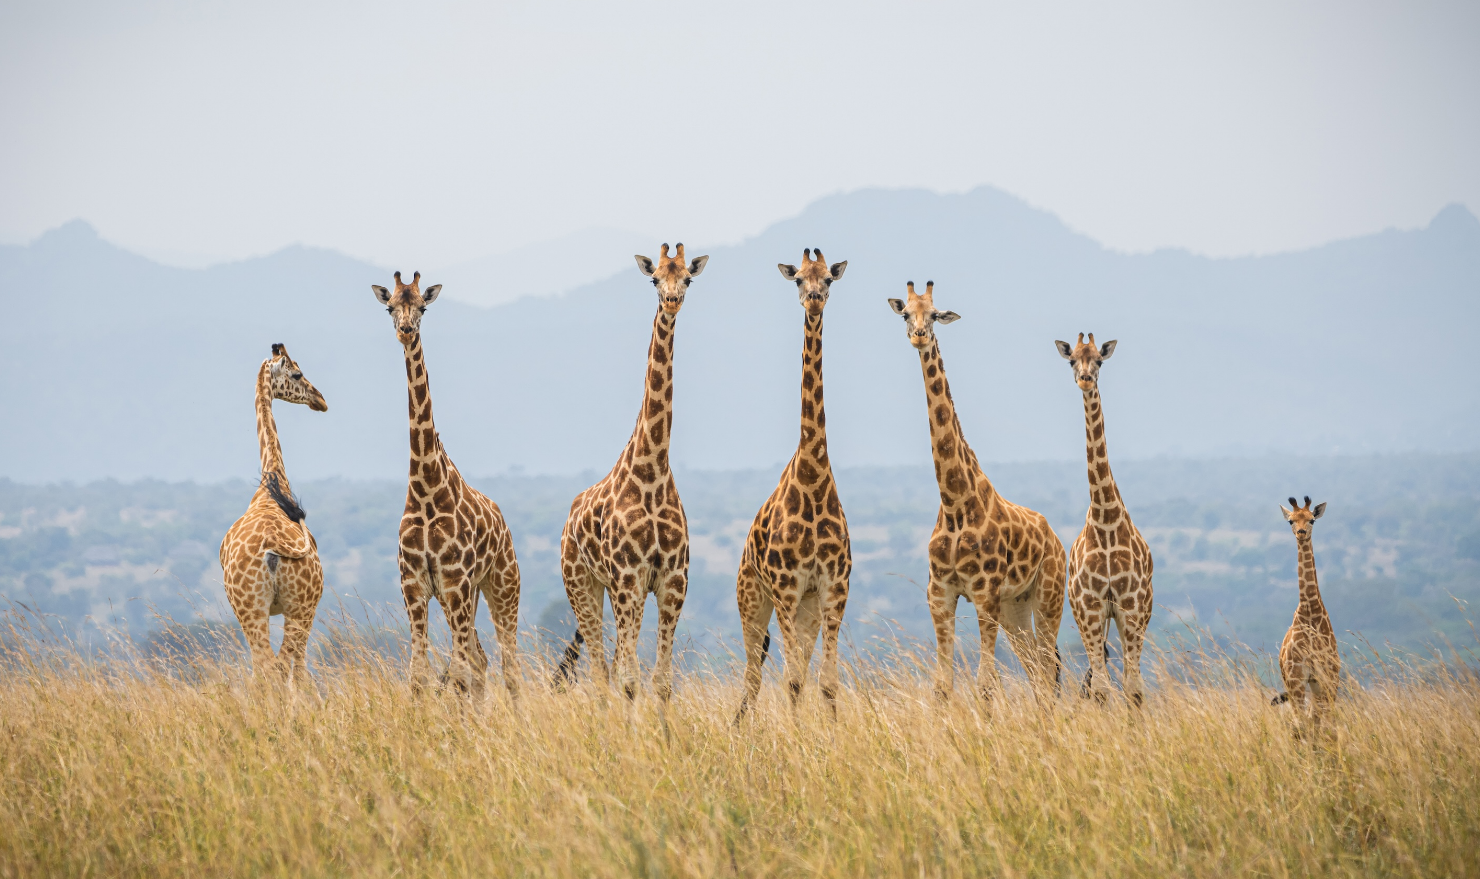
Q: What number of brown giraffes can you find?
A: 7